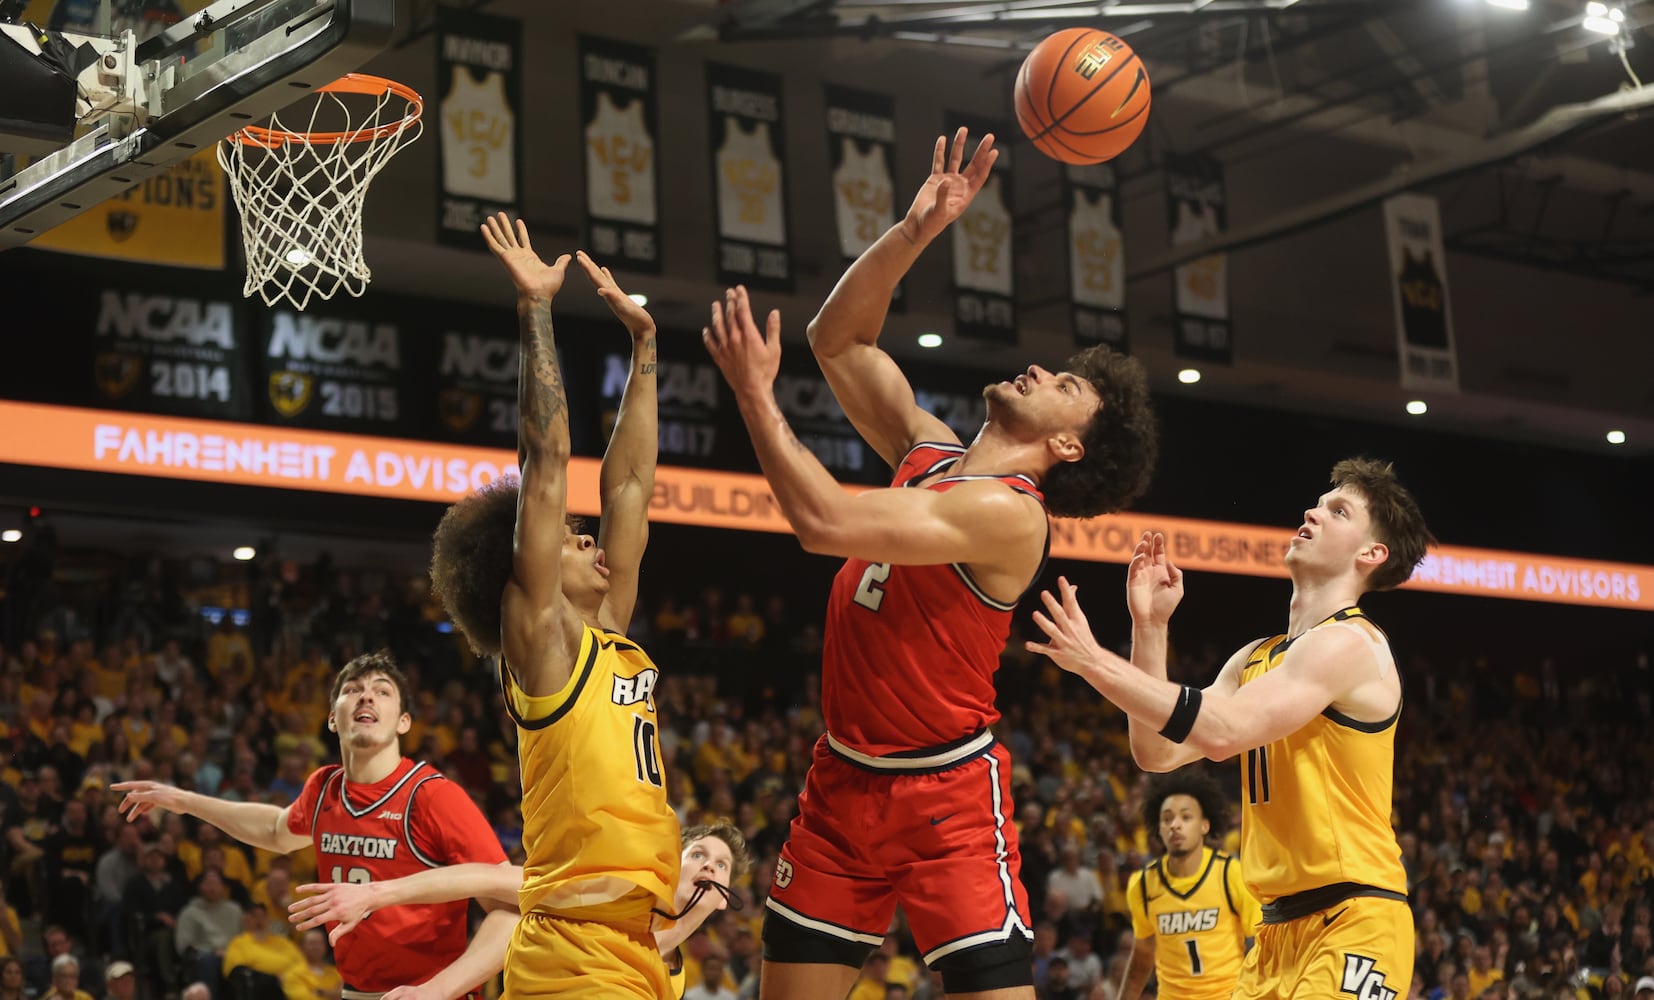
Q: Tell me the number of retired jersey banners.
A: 8